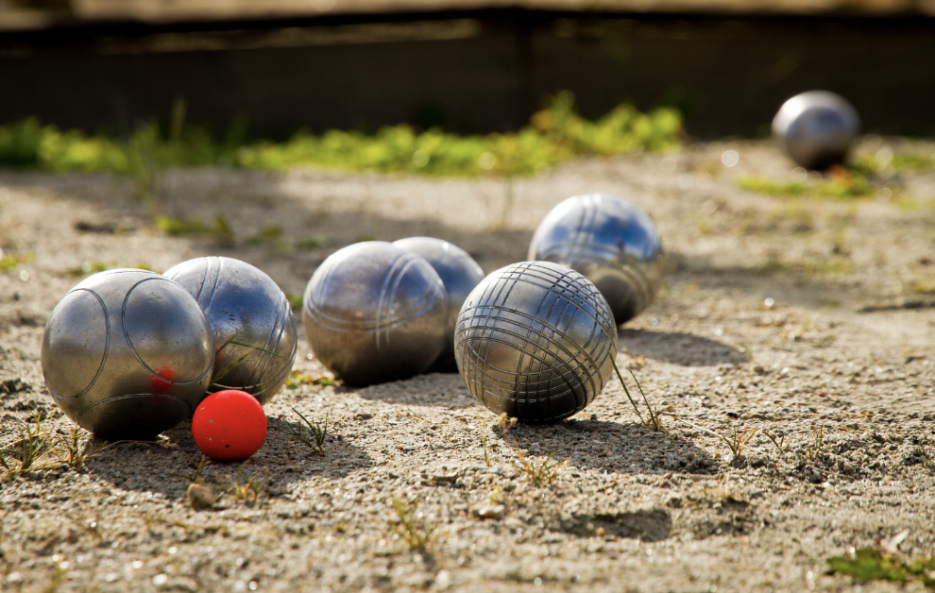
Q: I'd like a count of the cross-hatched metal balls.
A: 1